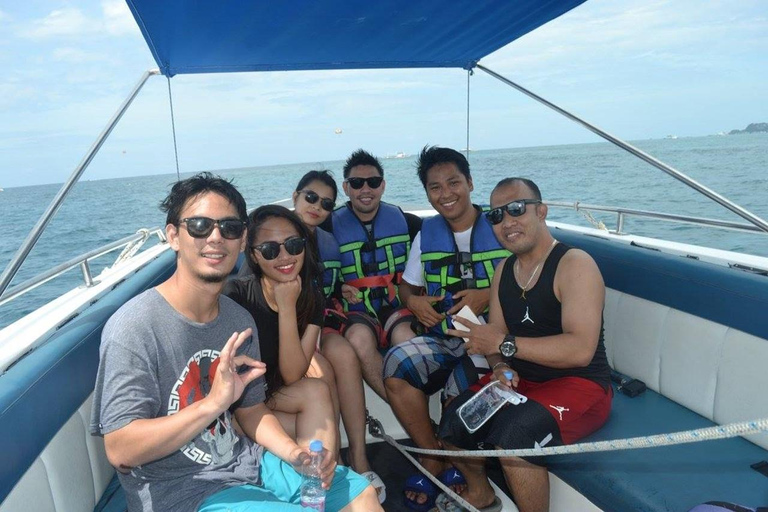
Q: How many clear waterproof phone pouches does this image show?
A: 1